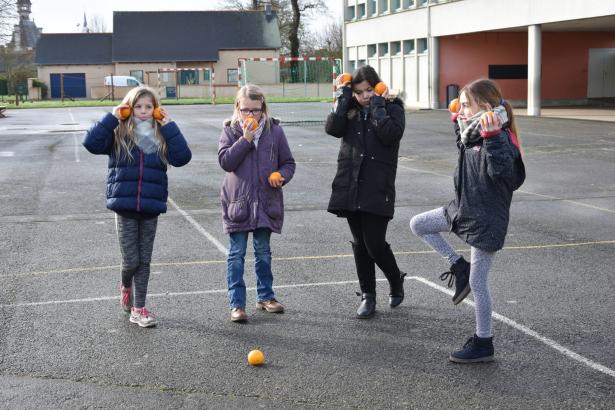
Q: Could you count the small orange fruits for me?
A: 9